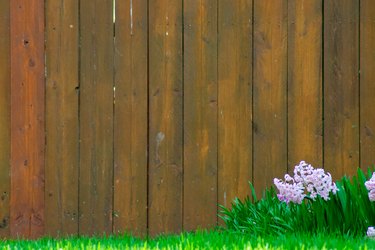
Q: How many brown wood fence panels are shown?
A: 12